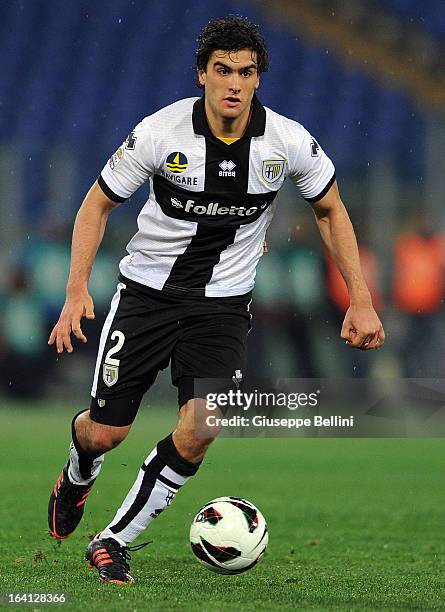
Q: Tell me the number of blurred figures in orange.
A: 2